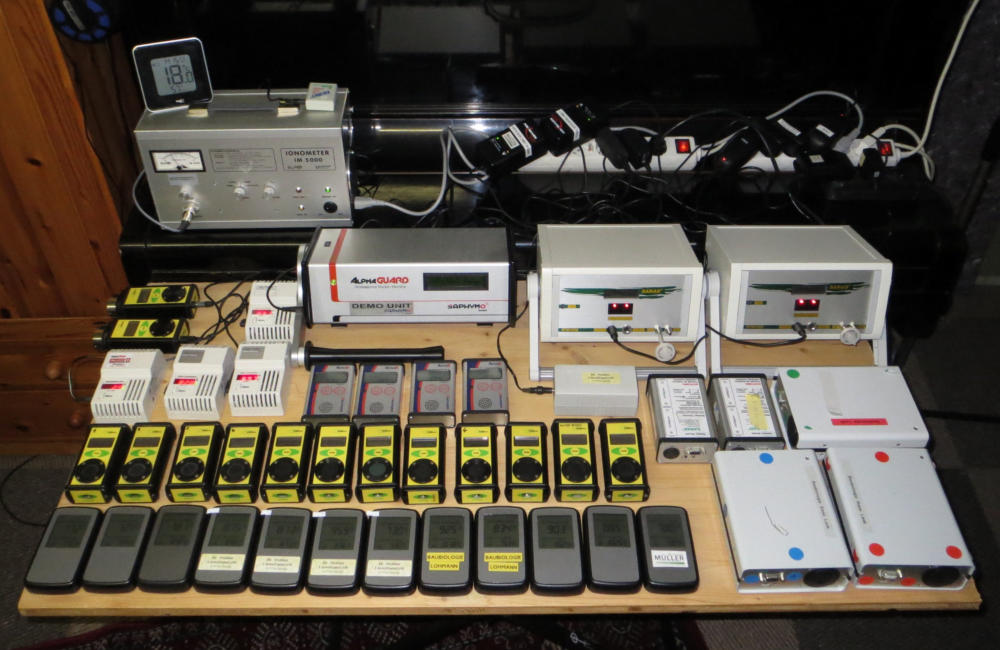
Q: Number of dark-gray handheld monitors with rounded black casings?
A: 12